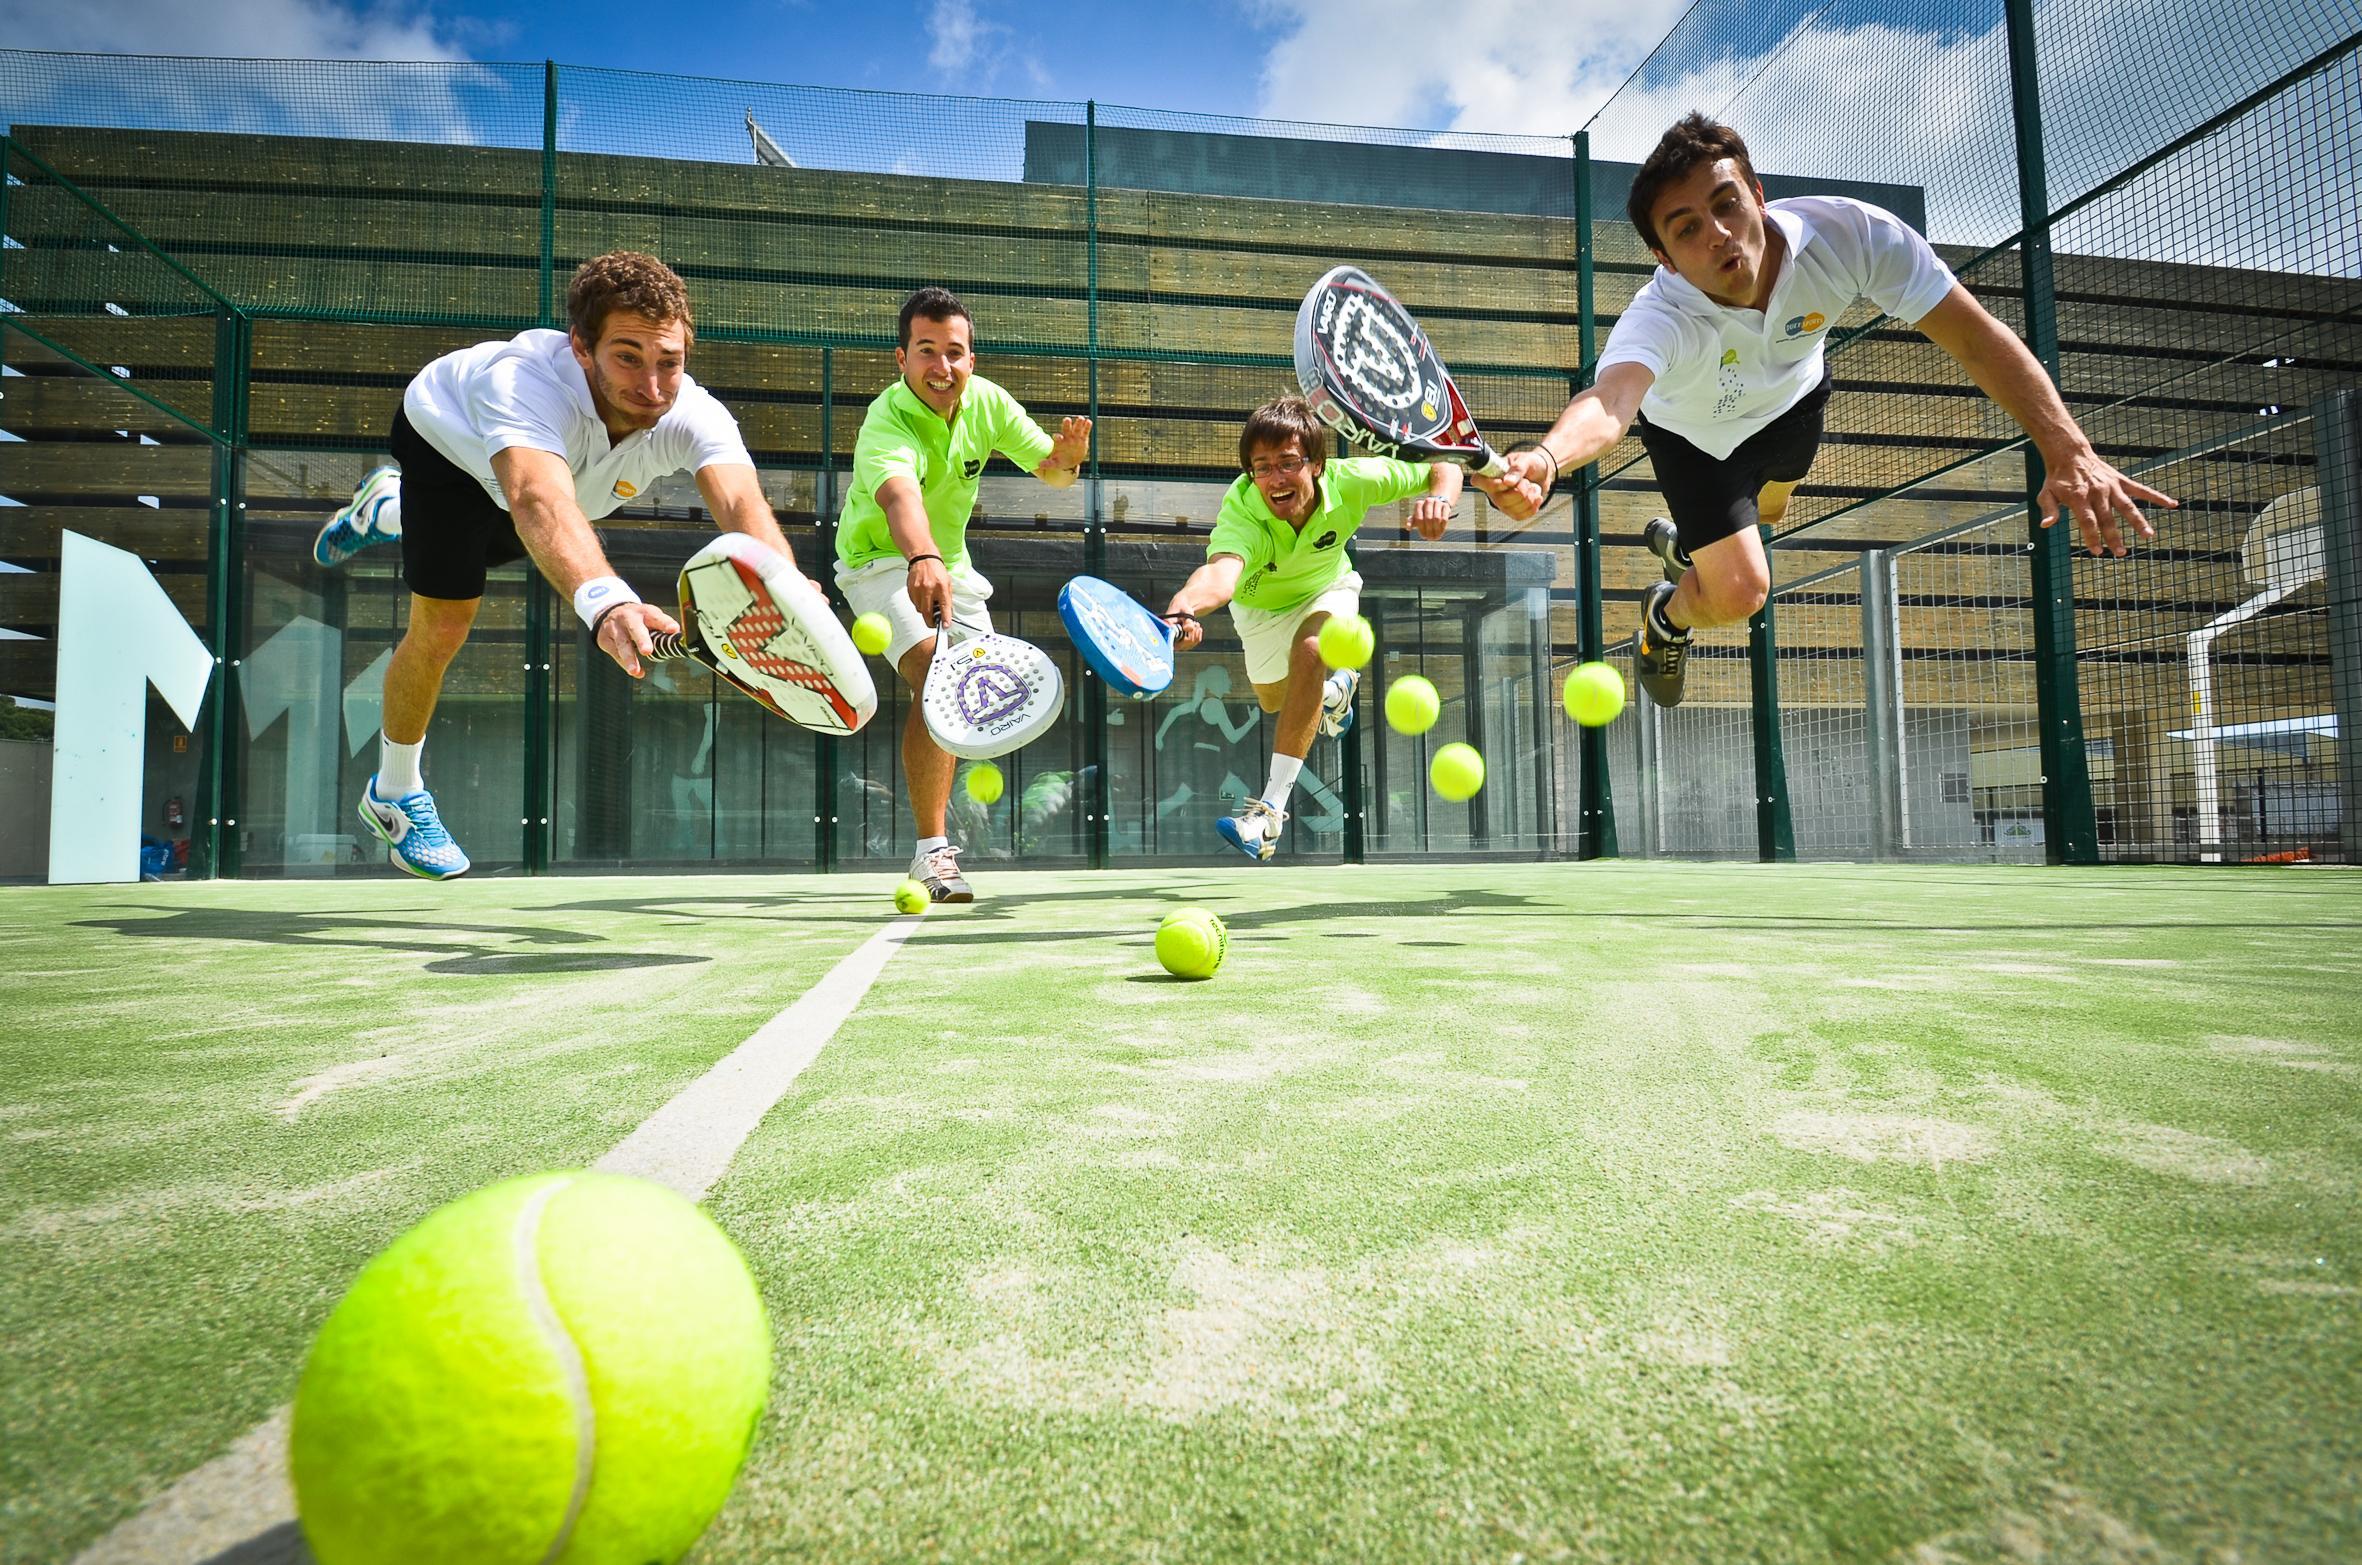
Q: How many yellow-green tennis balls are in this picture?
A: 9